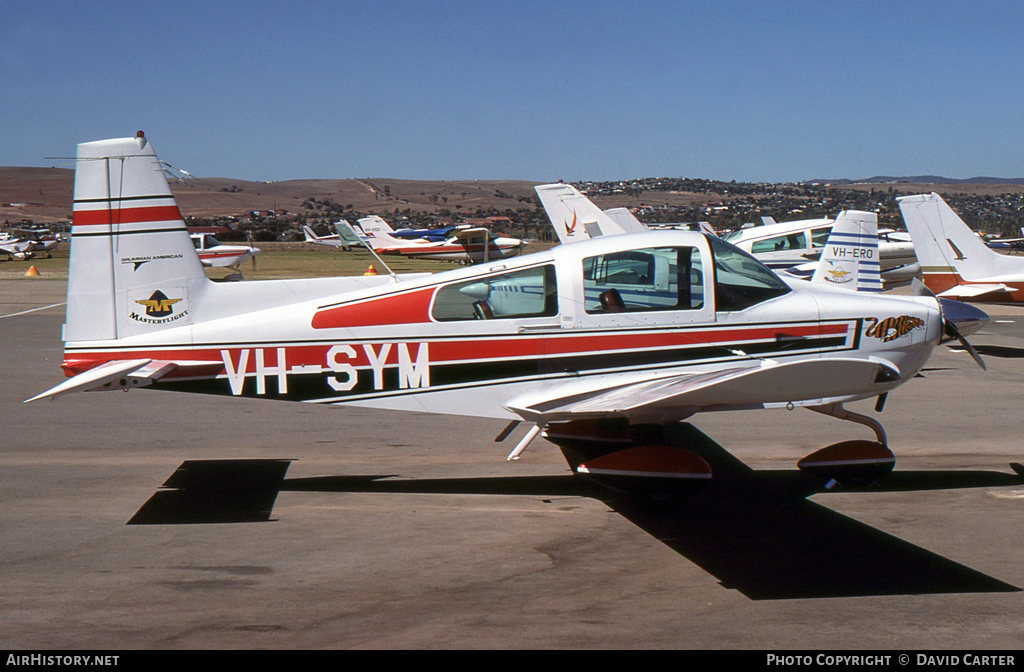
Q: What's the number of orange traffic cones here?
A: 2